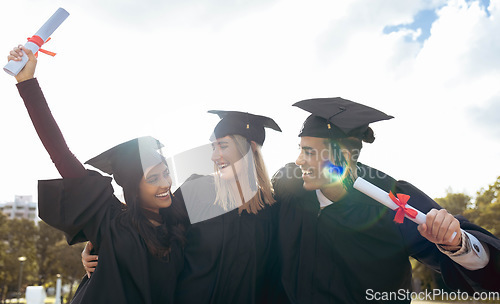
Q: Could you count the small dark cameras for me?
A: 0